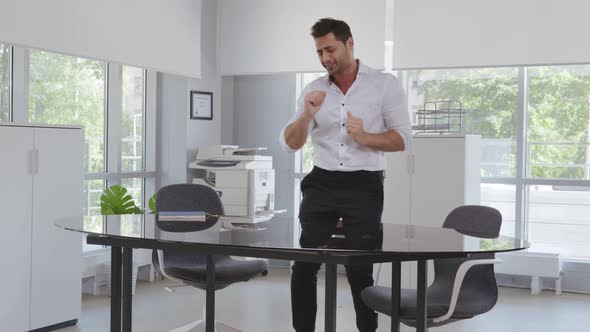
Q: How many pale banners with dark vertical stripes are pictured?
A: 0